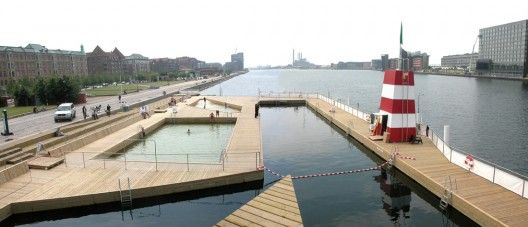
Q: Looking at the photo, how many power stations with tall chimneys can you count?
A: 1